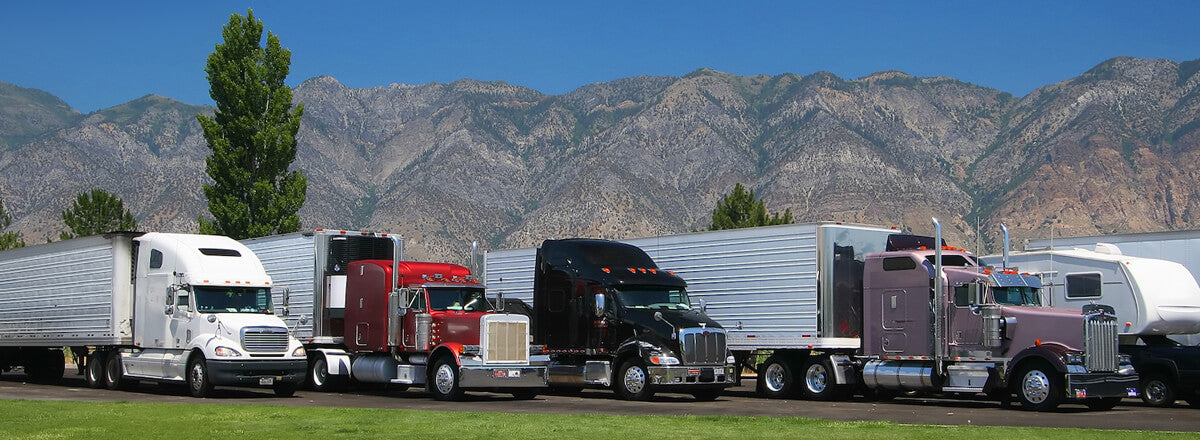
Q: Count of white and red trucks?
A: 2